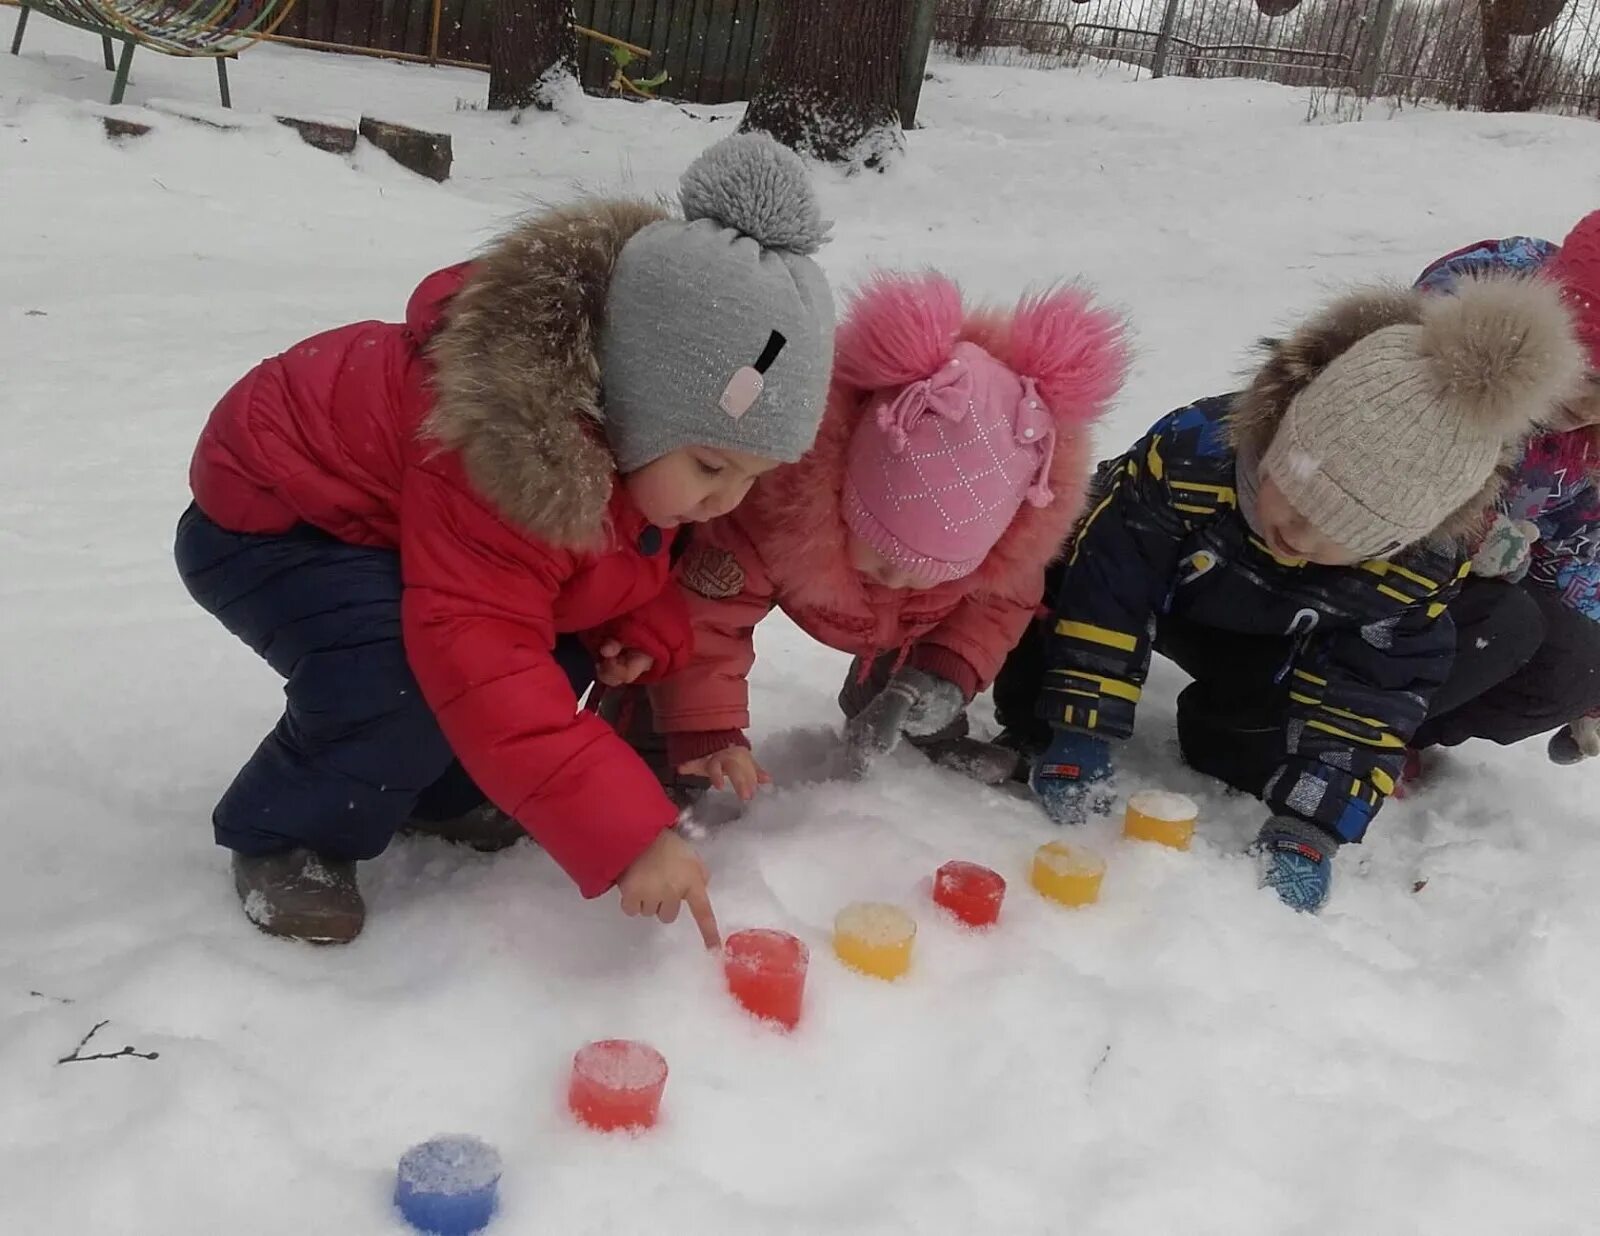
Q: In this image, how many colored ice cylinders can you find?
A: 7